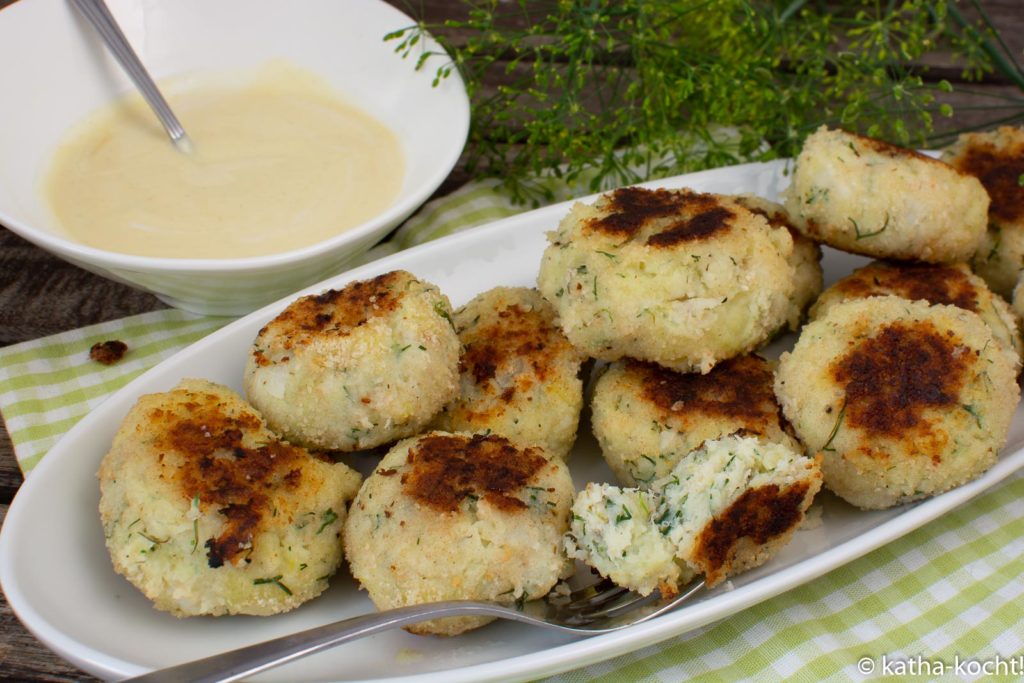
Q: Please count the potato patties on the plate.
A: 12